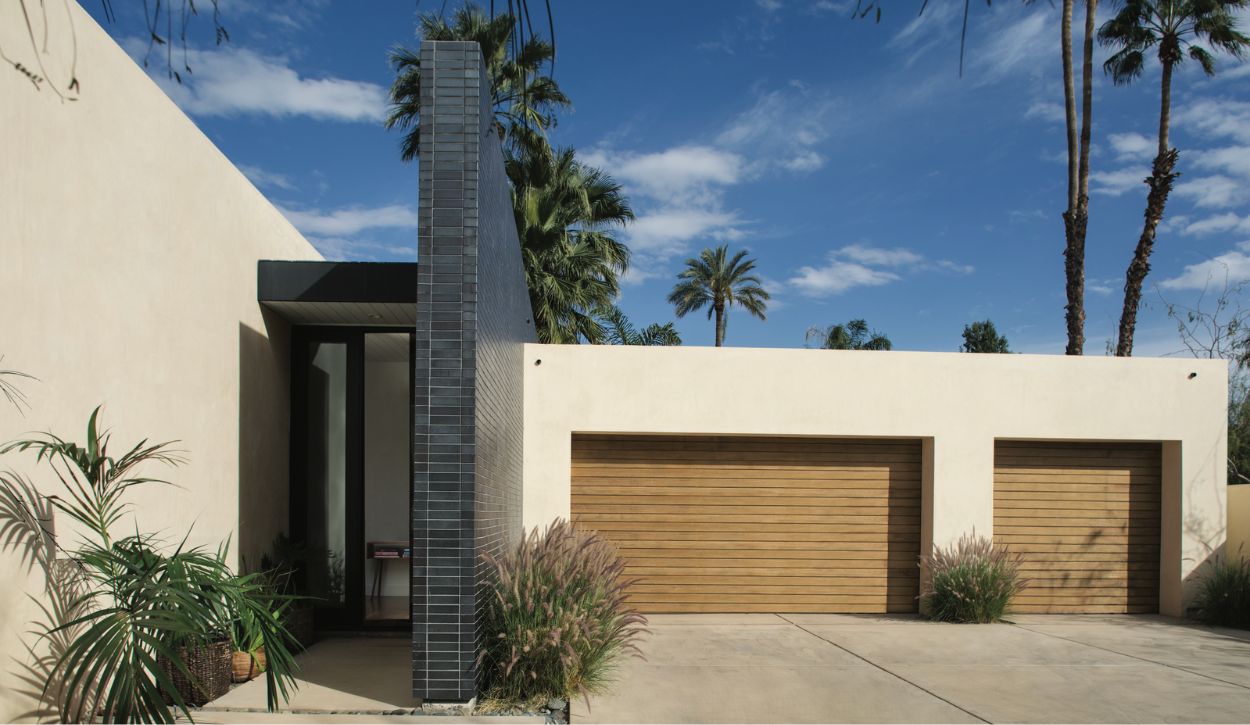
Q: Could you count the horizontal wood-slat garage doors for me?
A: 2